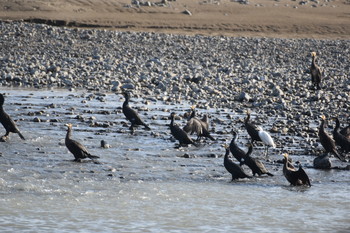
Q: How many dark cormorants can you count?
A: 13